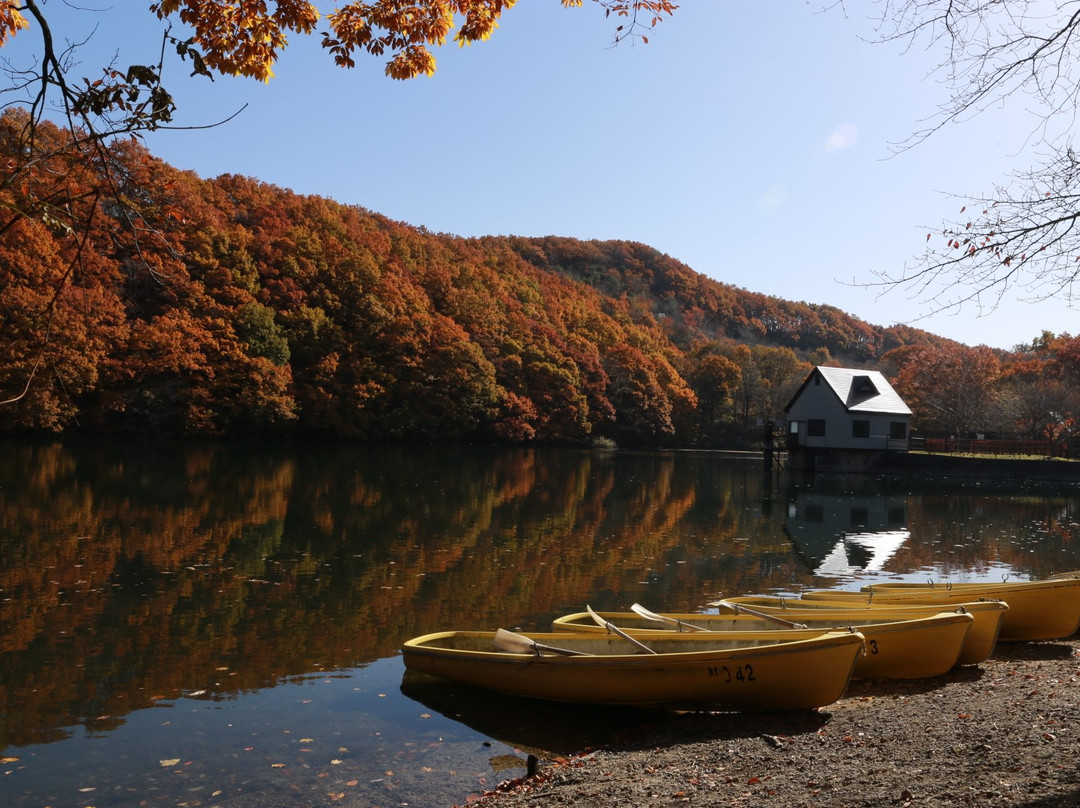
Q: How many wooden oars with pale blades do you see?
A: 4